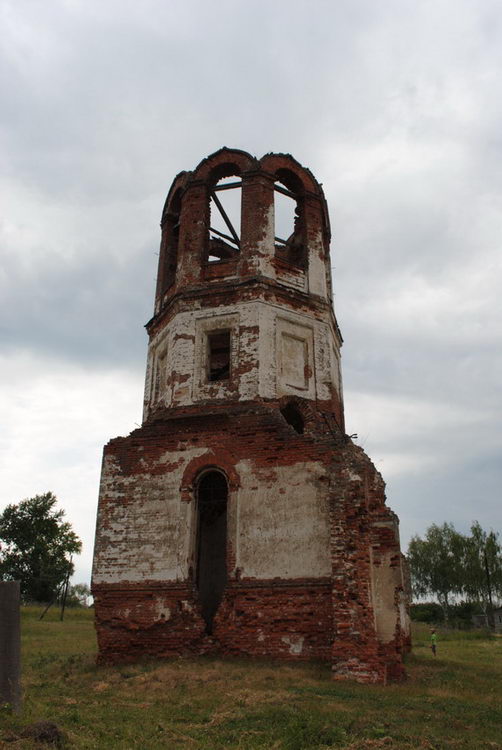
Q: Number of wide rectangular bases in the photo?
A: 1